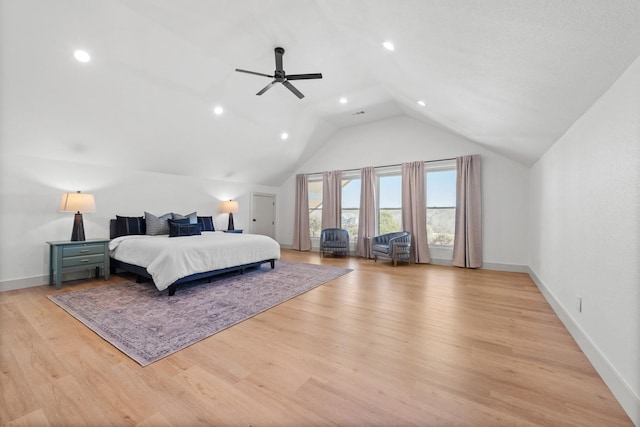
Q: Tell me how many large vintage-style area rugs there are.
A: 1